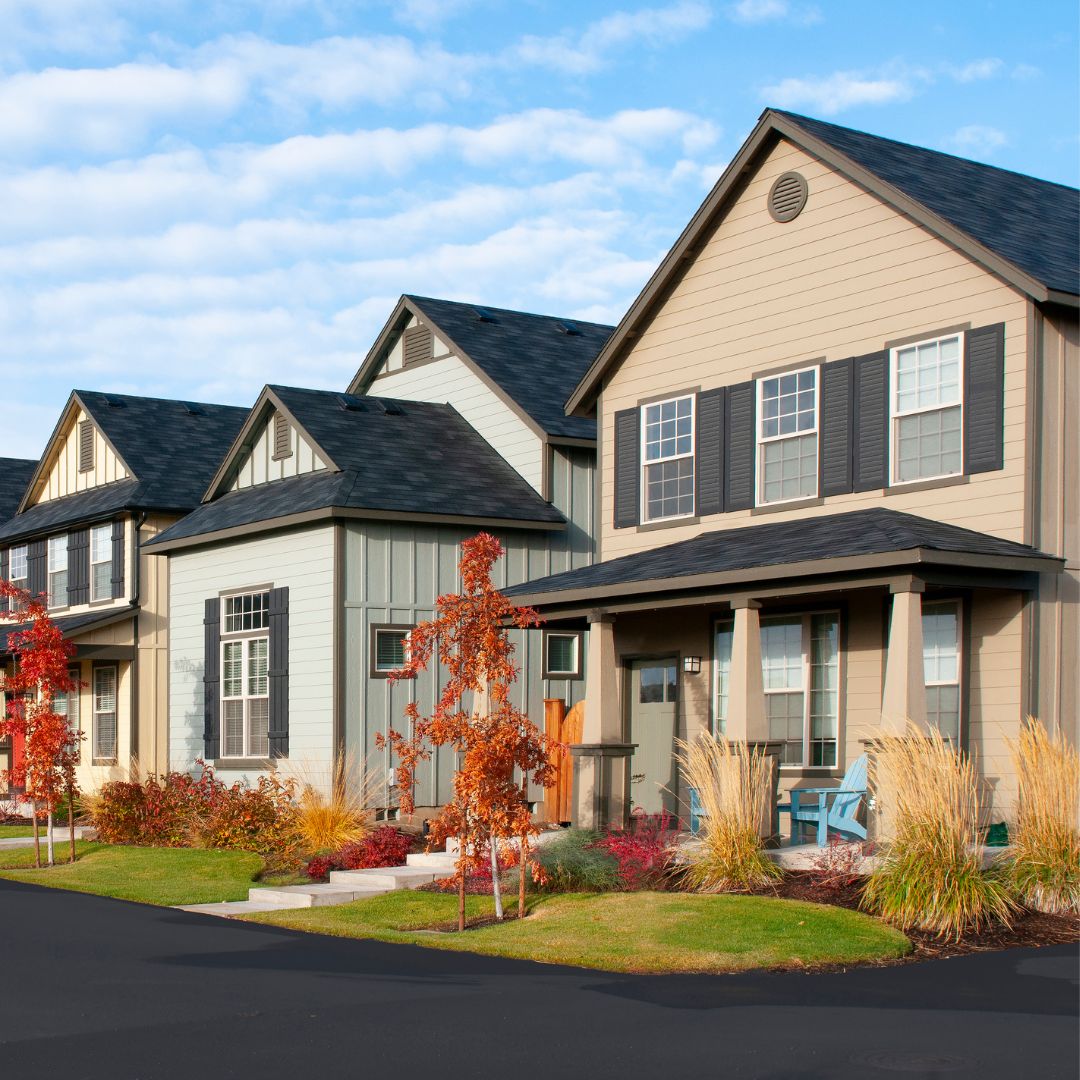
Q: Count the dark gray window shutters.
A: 14